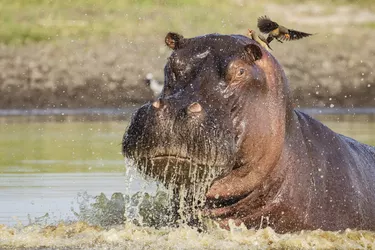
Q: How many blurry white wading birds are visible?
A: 1